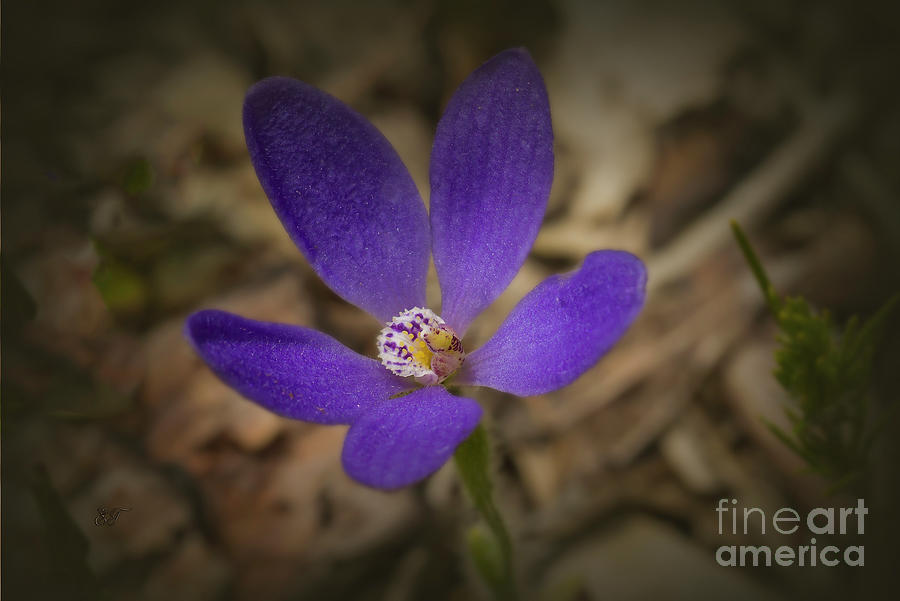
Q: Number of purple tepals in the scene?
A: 5